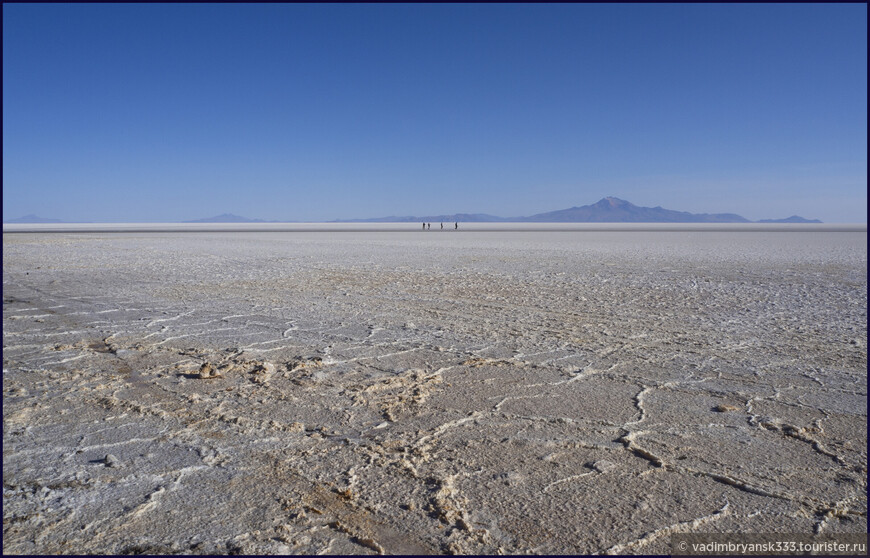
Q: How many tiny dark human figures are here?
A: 4